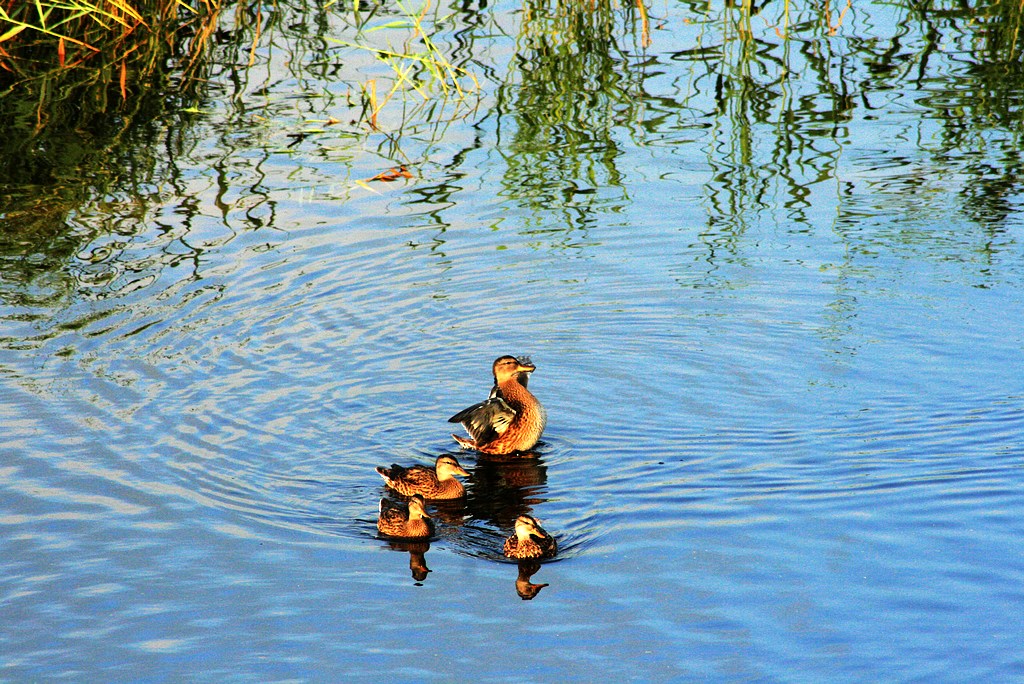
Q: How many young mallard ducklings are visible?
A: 3